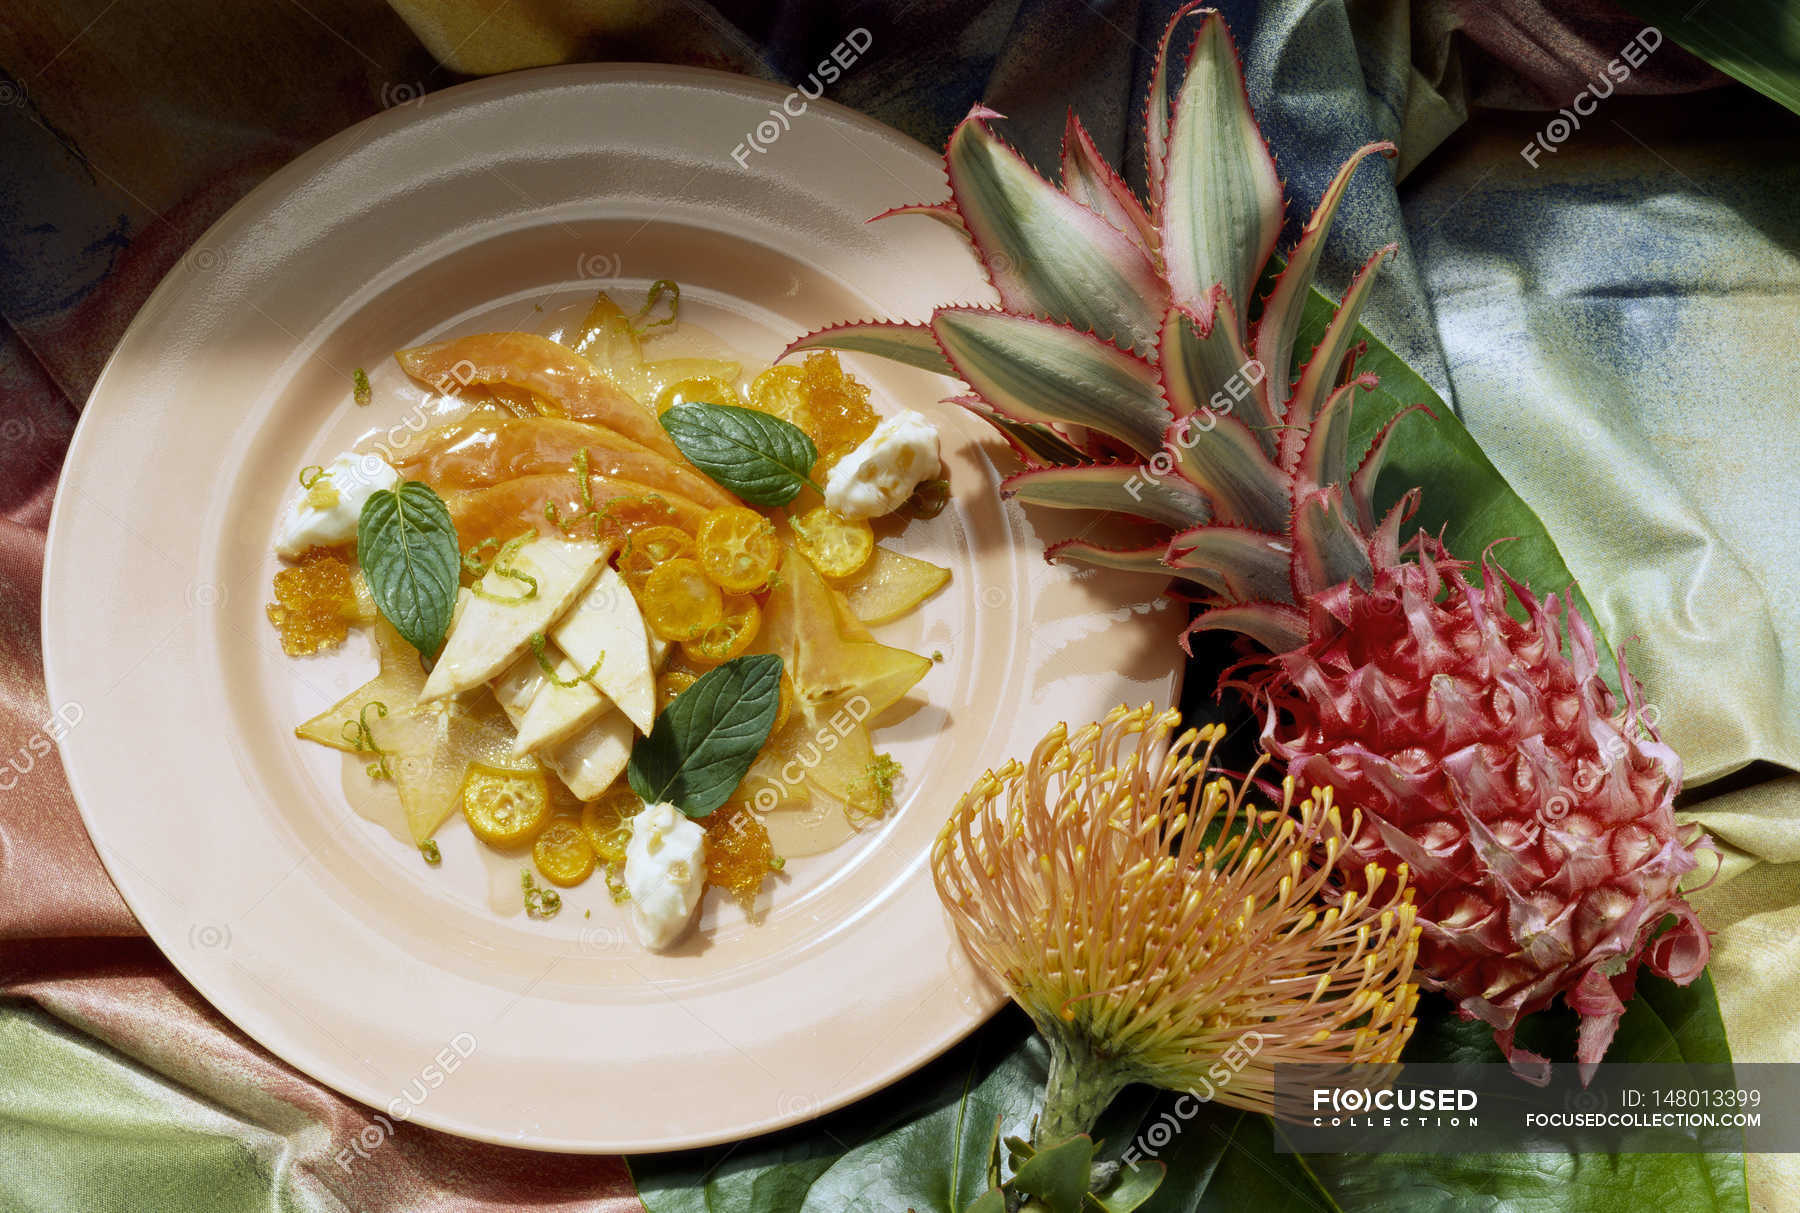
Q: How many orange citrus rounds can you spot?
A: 12